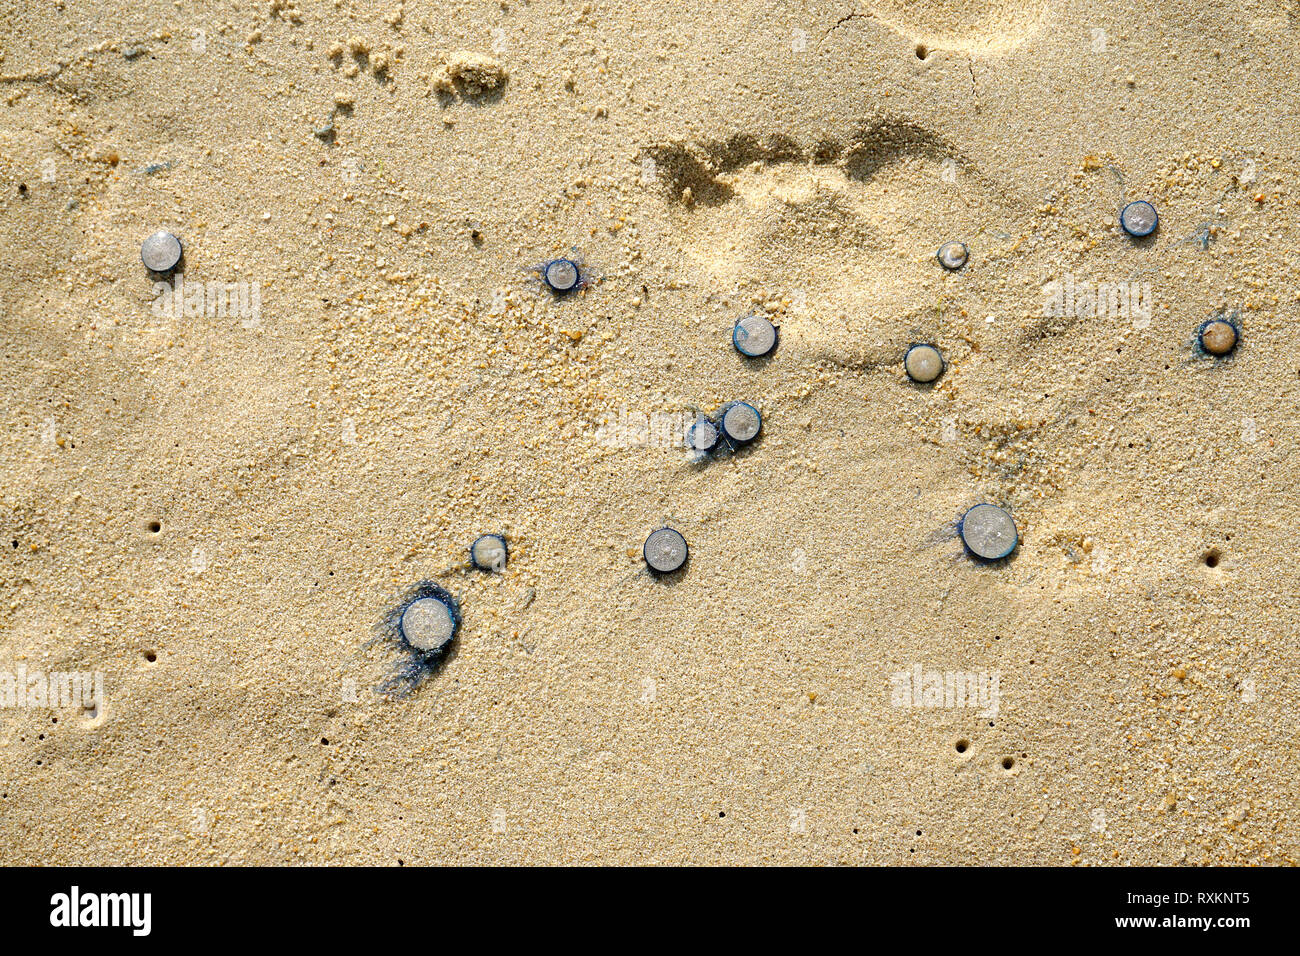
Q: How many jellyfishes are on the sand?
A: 13